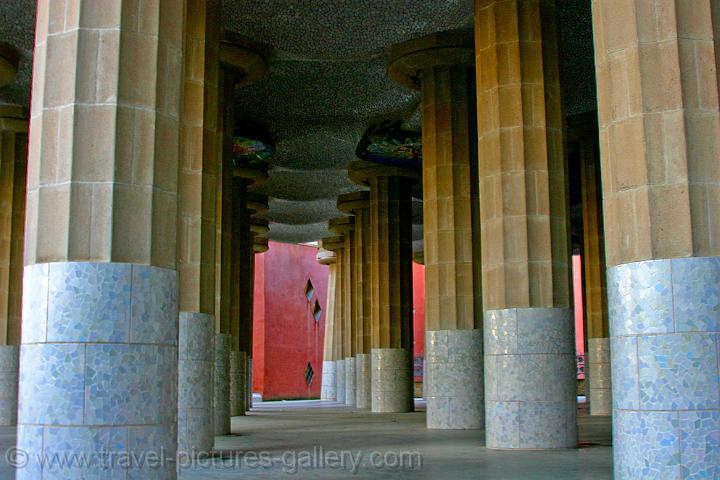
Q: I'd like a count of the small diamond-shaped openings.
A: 3